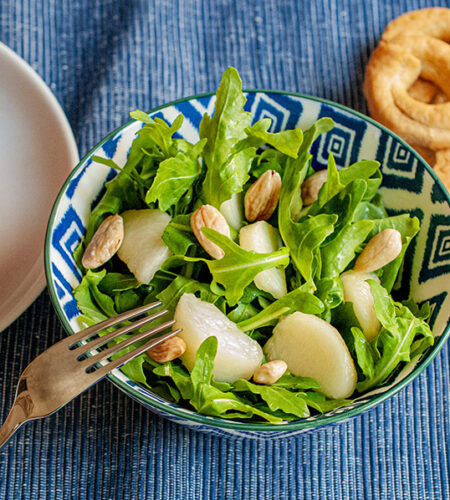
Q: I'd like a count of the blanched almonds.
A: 7